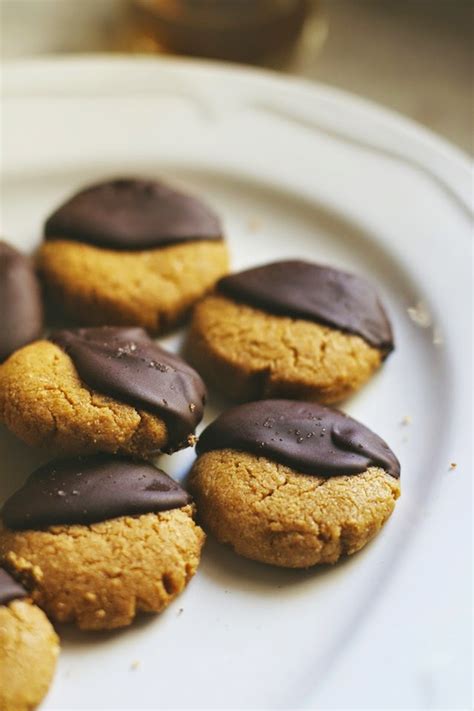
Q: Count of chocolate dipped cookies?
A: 7